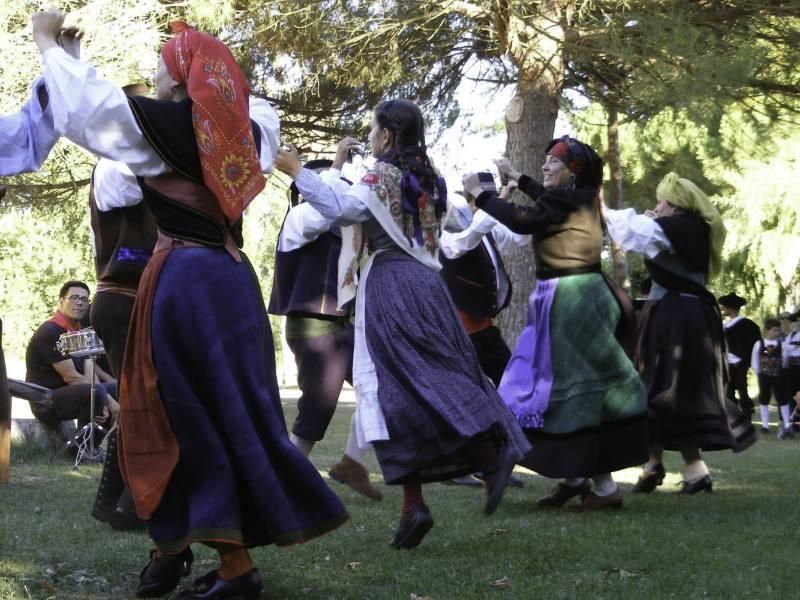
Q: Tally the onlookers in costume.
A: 3